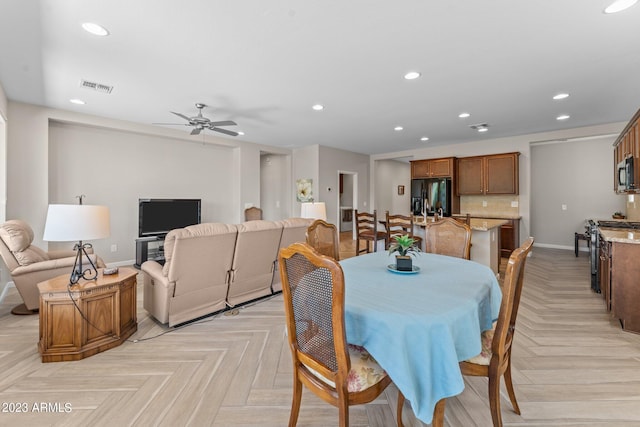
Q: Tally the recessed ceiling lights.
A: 12